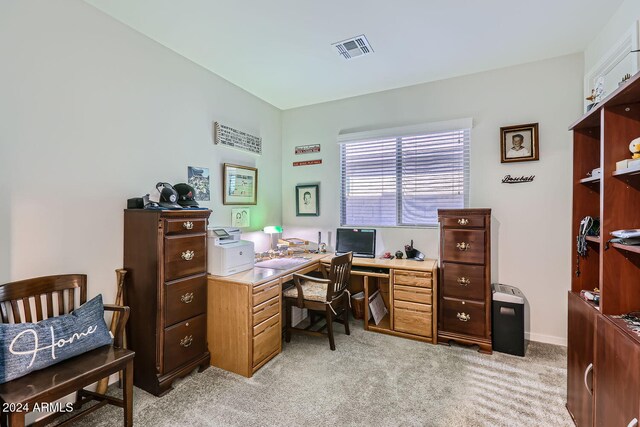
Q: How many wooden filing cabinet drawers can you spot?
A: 8